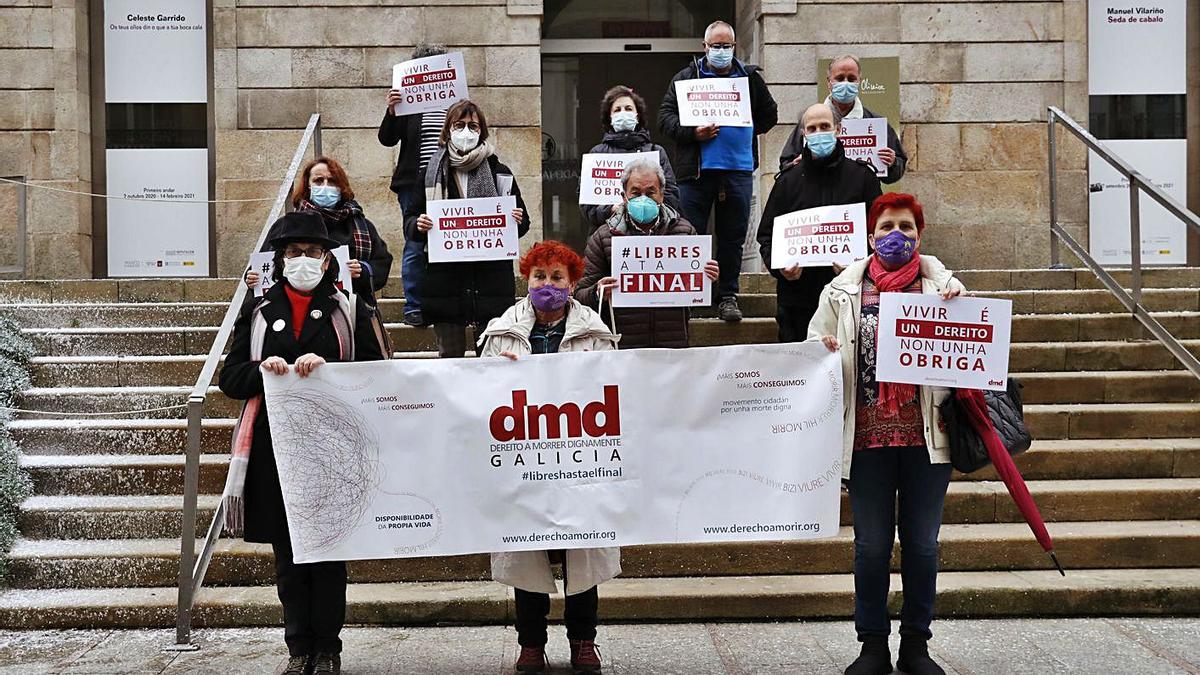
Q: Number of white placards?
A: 9